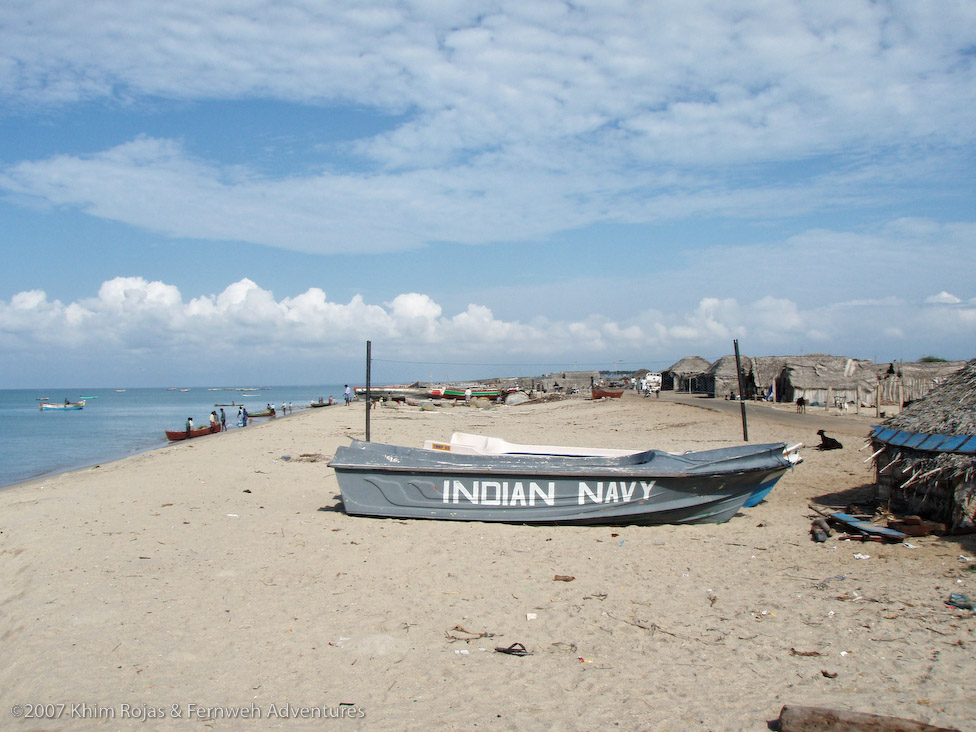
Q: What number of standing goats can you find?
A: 2